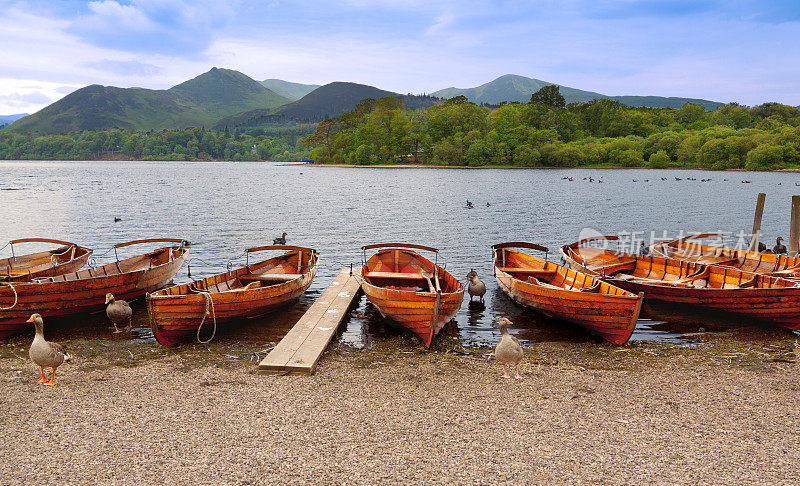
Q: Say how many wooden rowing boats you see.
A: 7